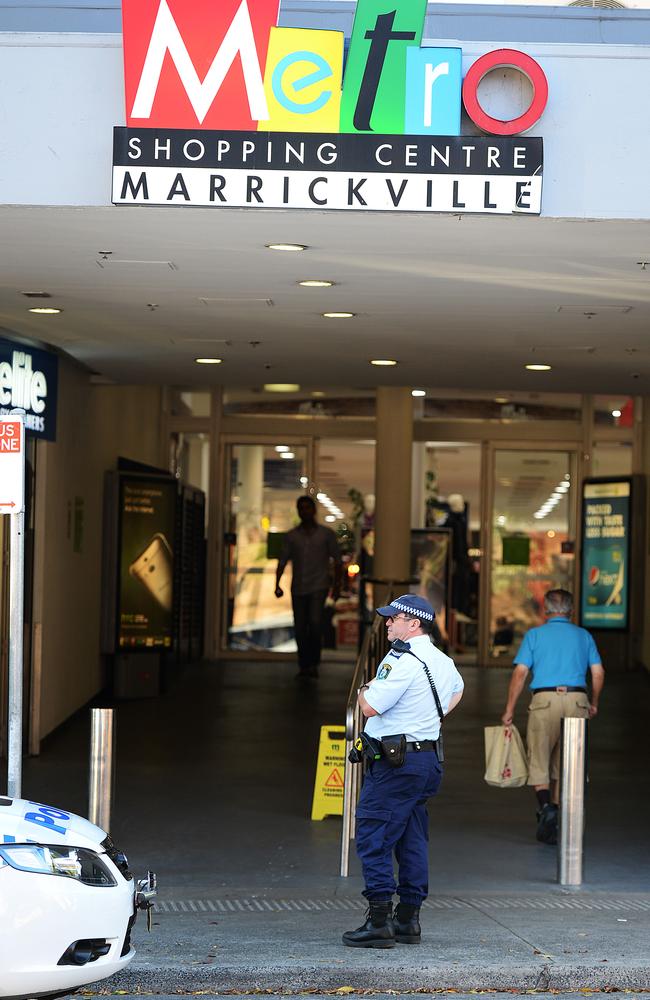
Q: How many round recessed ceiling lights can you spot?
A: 7